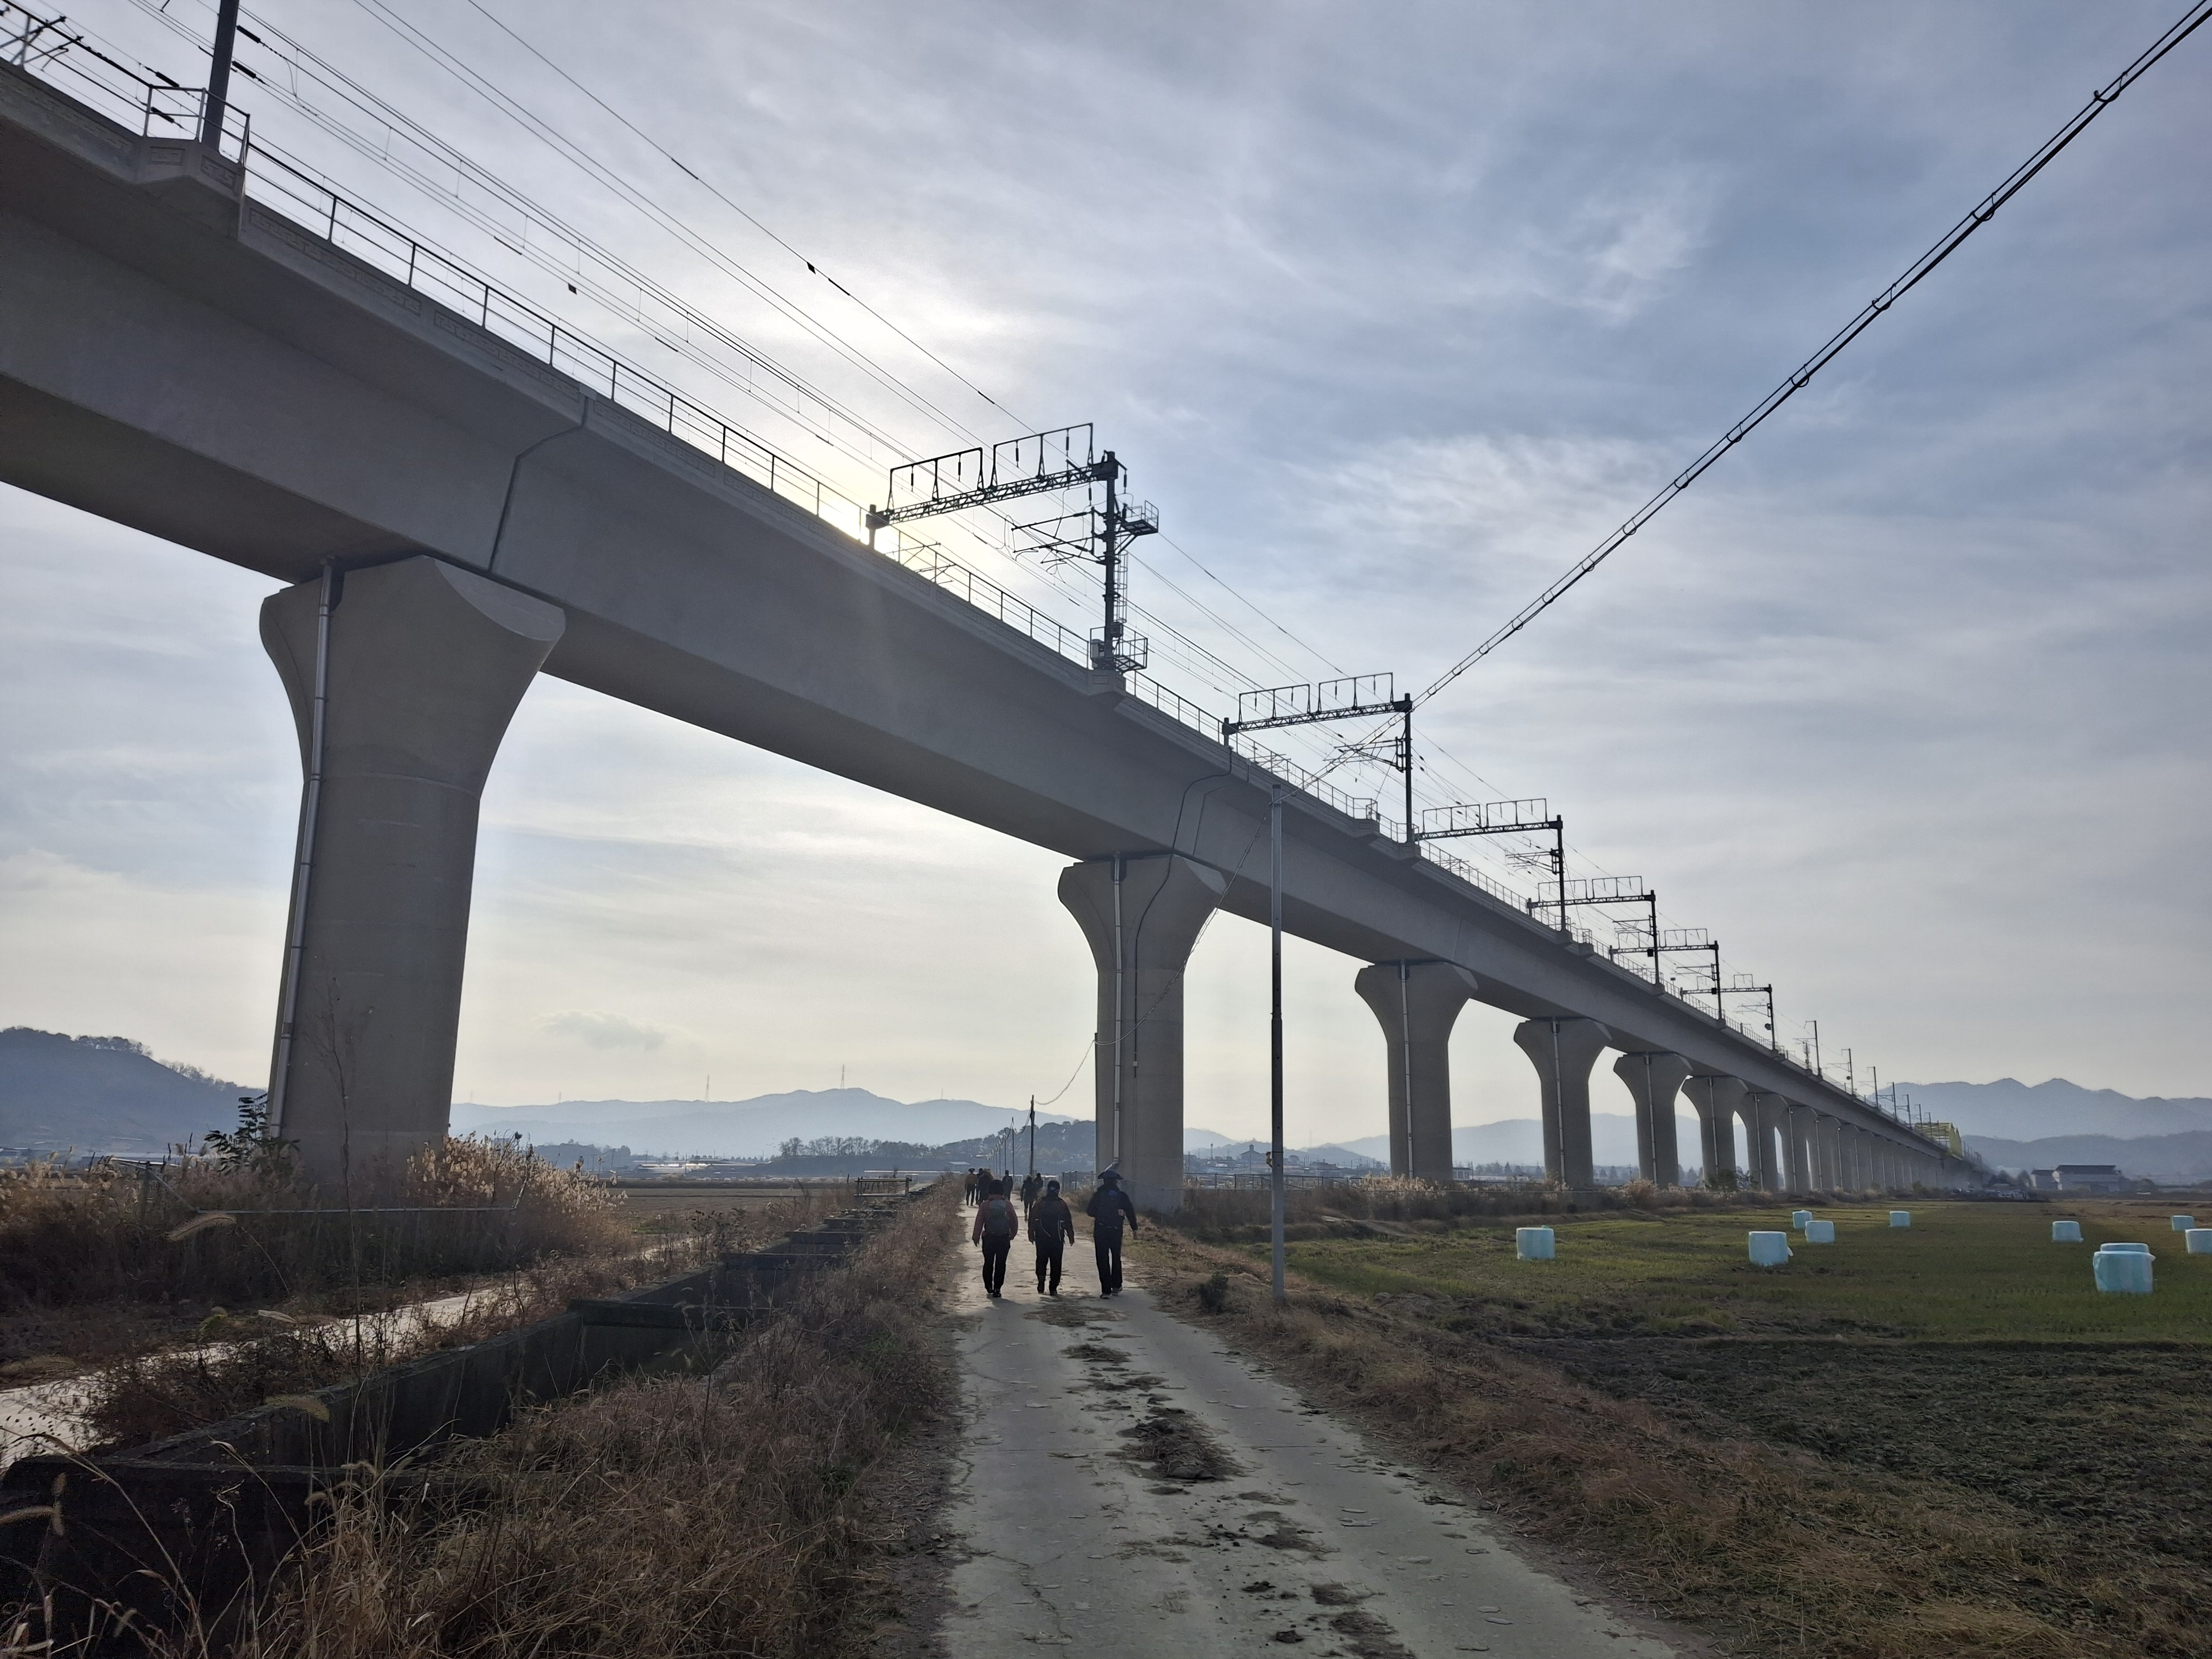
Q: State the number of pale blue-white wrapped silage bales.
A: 10